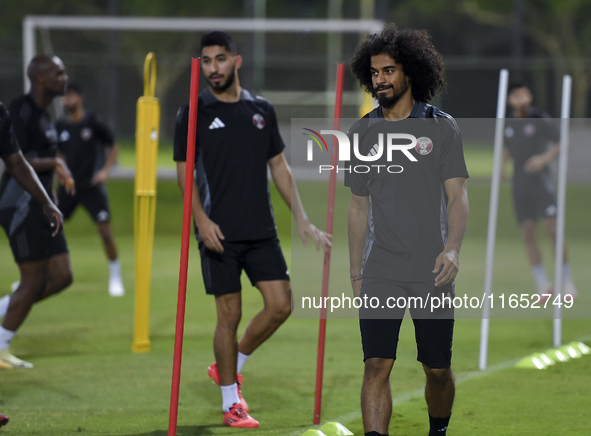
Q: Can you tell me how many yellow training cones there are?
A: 7